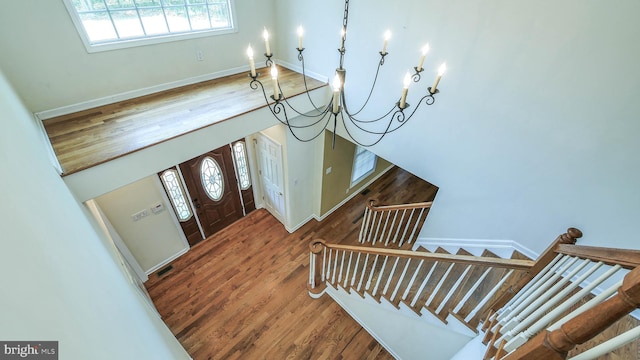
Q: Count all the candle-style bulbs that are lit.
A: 10